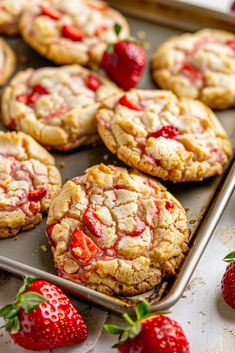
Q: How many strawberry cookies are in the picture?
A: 8